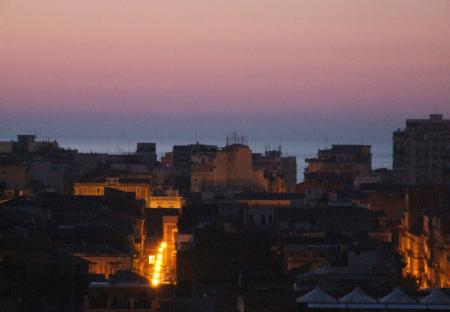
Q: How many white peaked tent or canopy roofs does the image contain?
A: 4